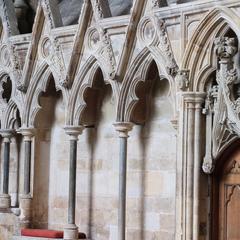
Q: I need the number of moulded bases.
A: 3